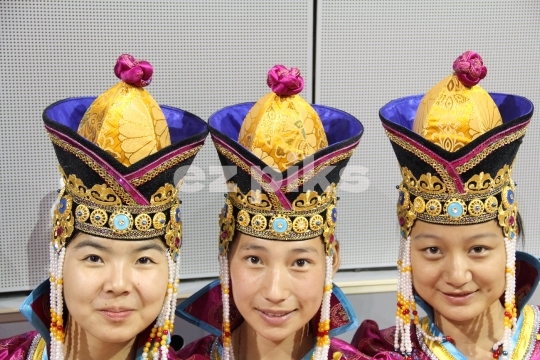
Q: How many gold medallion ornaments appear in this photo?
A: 12